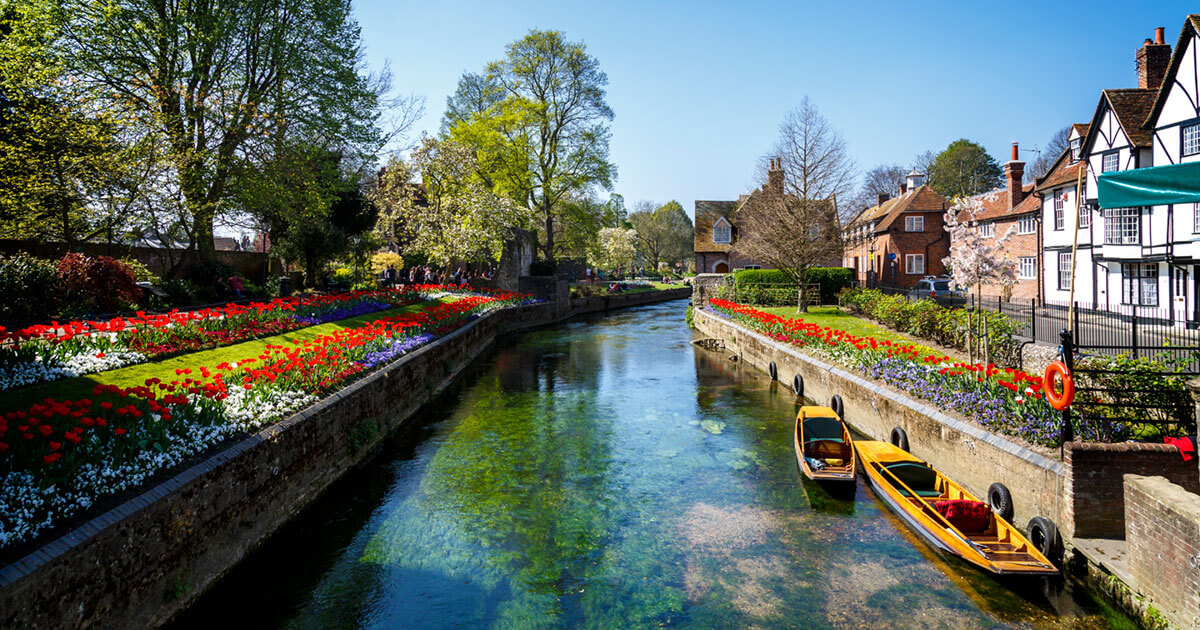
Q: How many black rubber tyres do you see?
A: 6